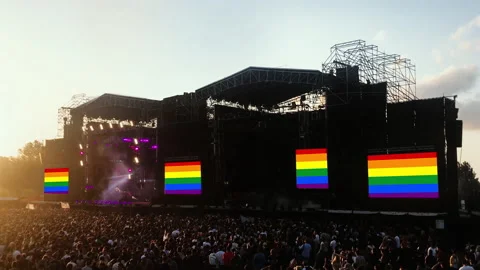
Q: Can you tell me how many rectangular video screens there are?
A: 4